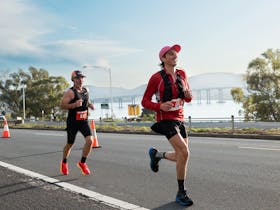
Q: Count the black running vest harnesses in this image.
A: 1